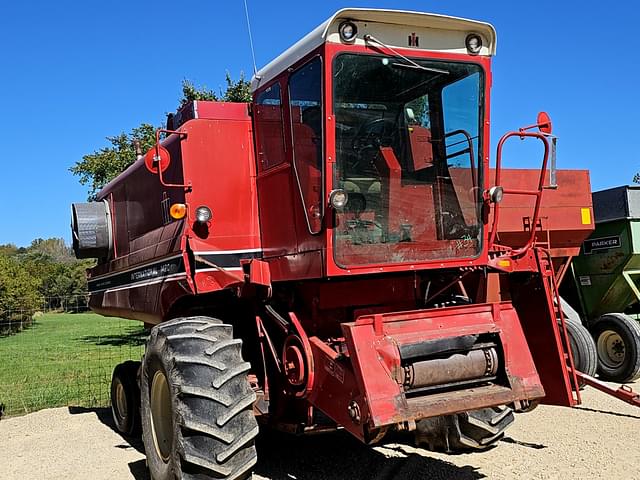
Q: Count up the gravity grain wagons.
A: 2